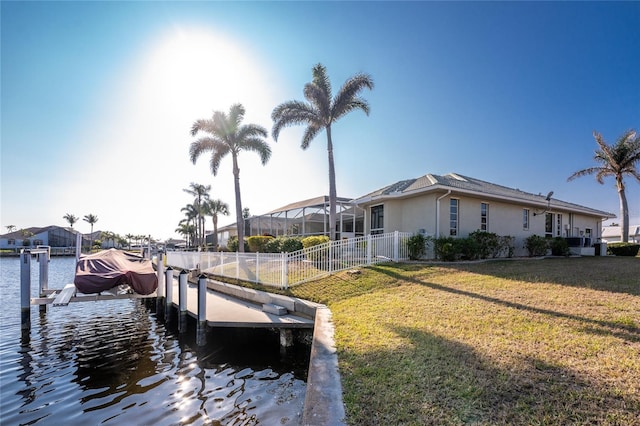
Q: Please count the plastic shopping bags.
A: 0